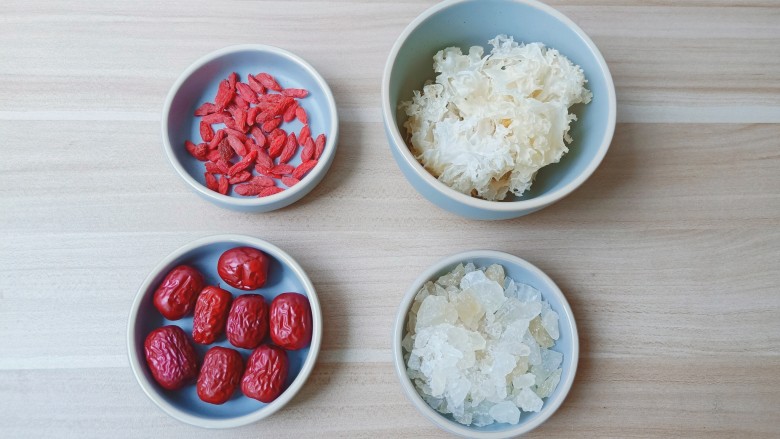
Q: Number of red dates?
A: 8